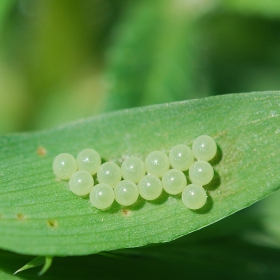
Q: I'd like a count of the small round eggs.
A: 14